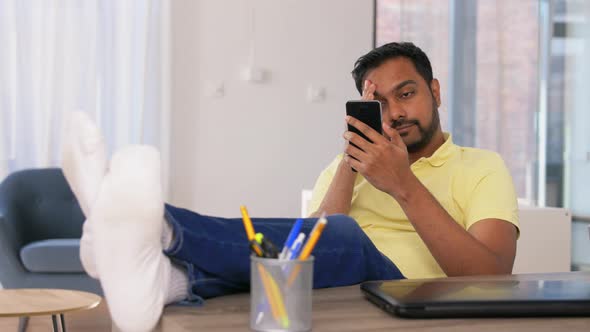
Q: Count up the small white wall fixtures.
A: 3